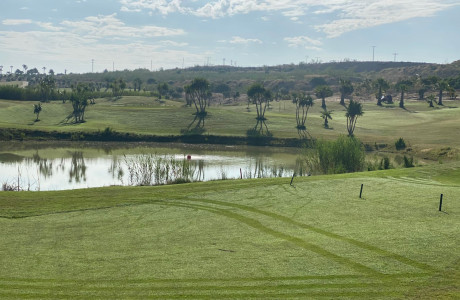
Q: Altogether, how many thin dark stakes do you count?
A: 3